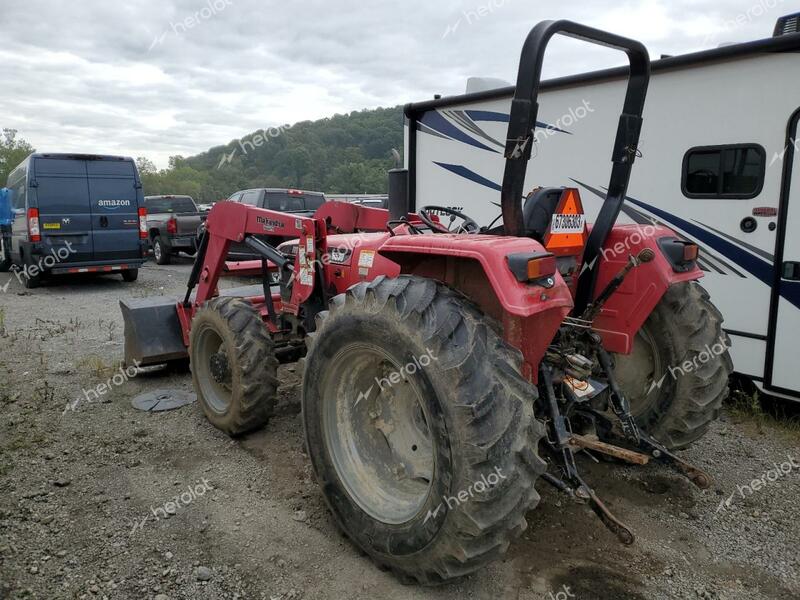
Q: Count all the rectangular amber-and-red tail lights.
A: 2